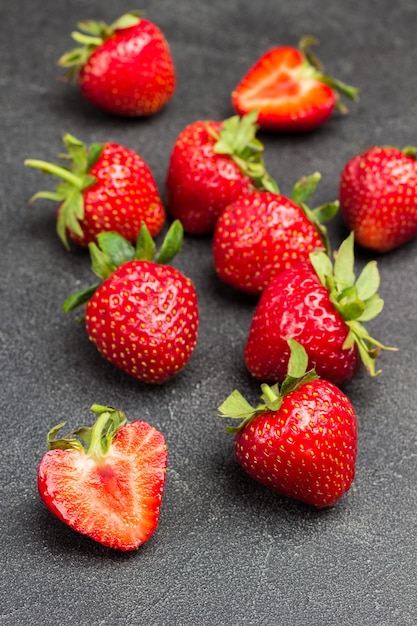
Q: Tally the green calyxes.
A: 10